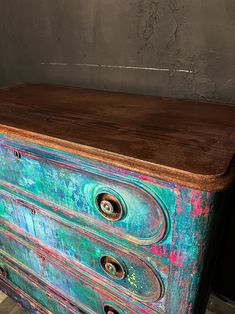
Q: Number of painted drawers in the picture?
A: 4